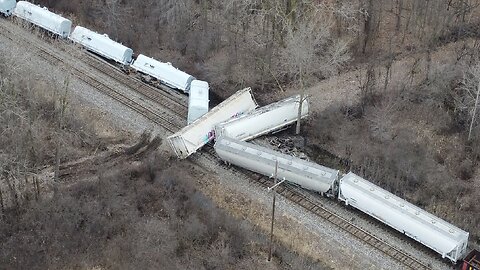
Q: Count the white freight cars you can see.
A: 9